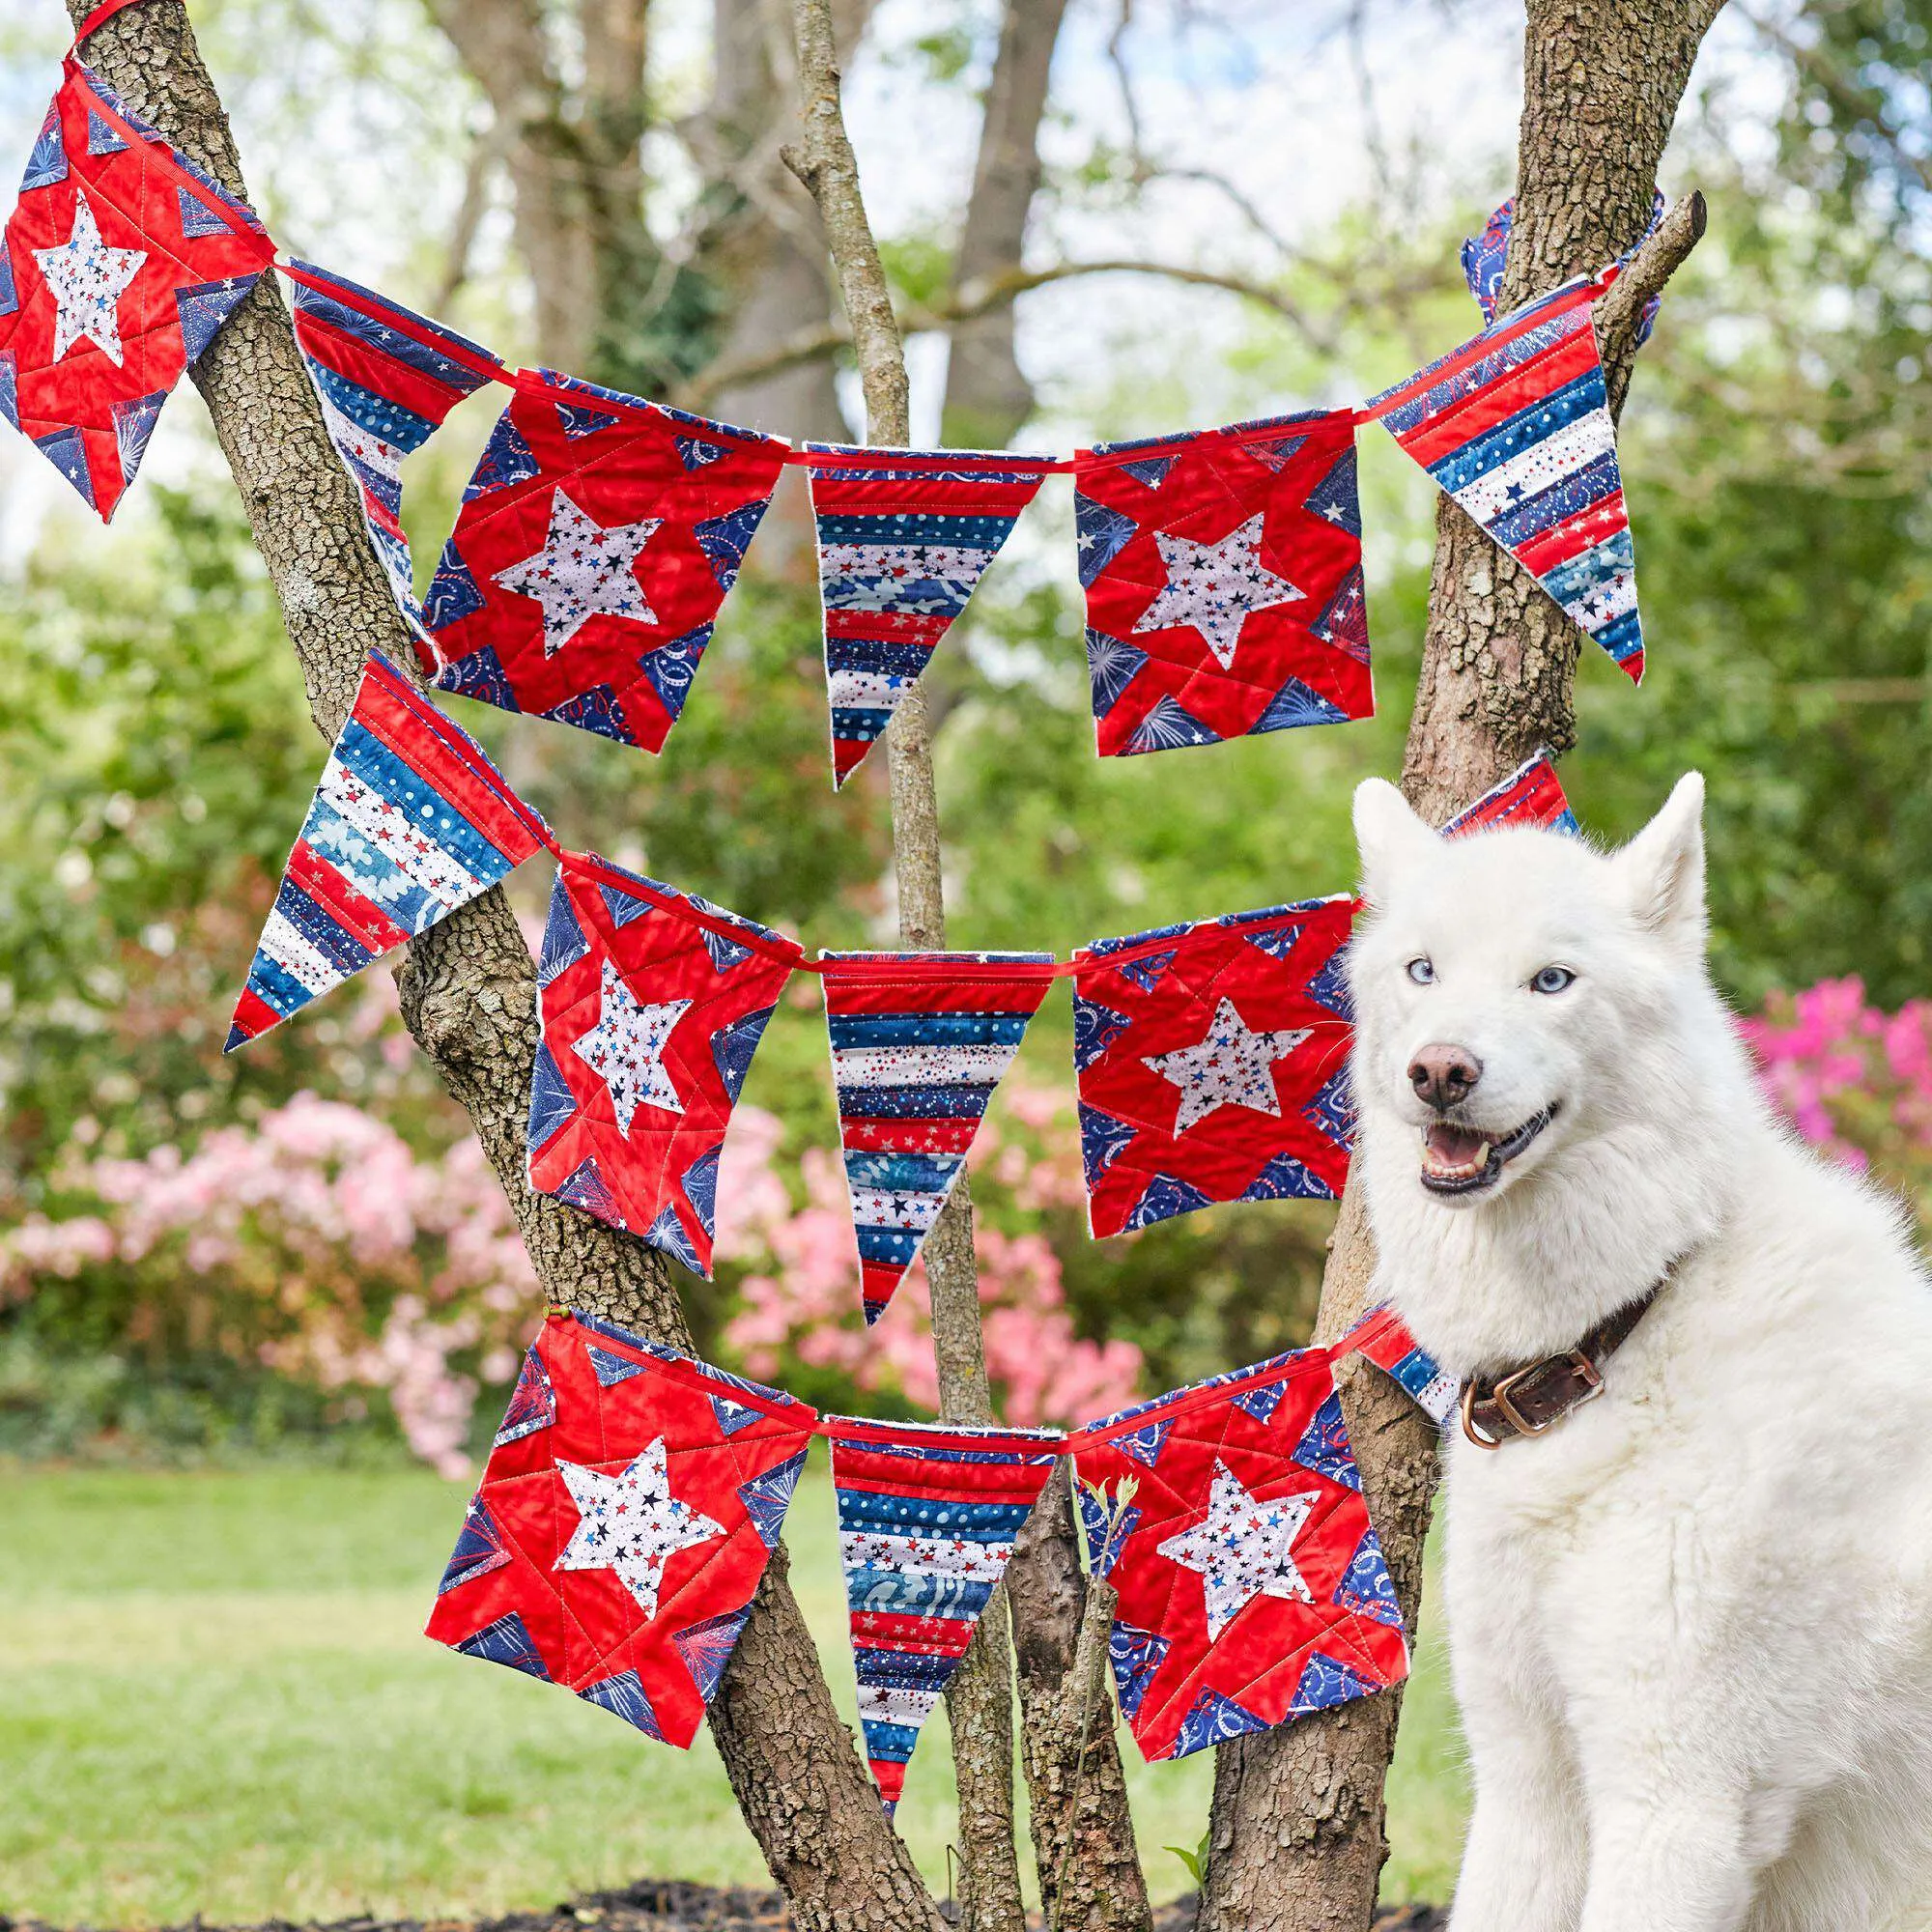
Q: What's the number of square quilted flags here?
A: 7